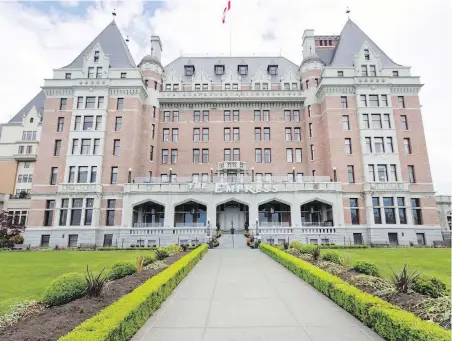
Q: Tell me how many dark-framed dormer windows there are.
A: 4